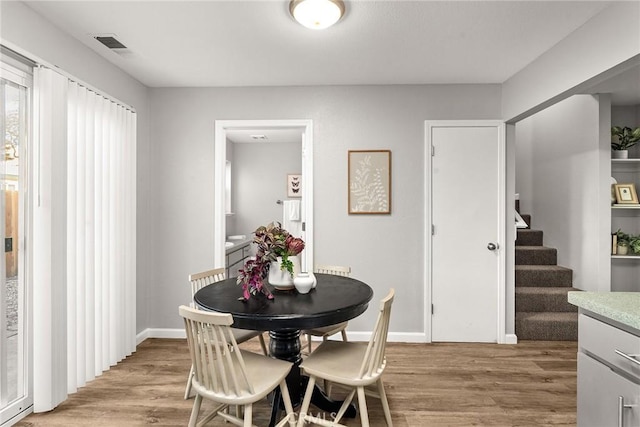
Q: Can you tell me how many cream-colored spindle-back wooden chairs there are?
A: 4